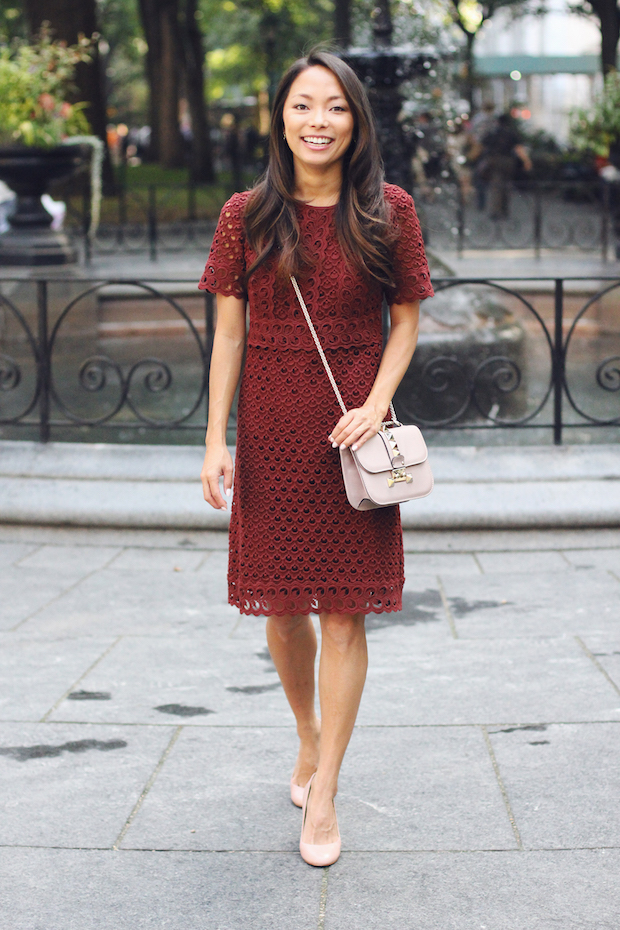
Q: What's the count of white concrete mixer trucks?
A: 0